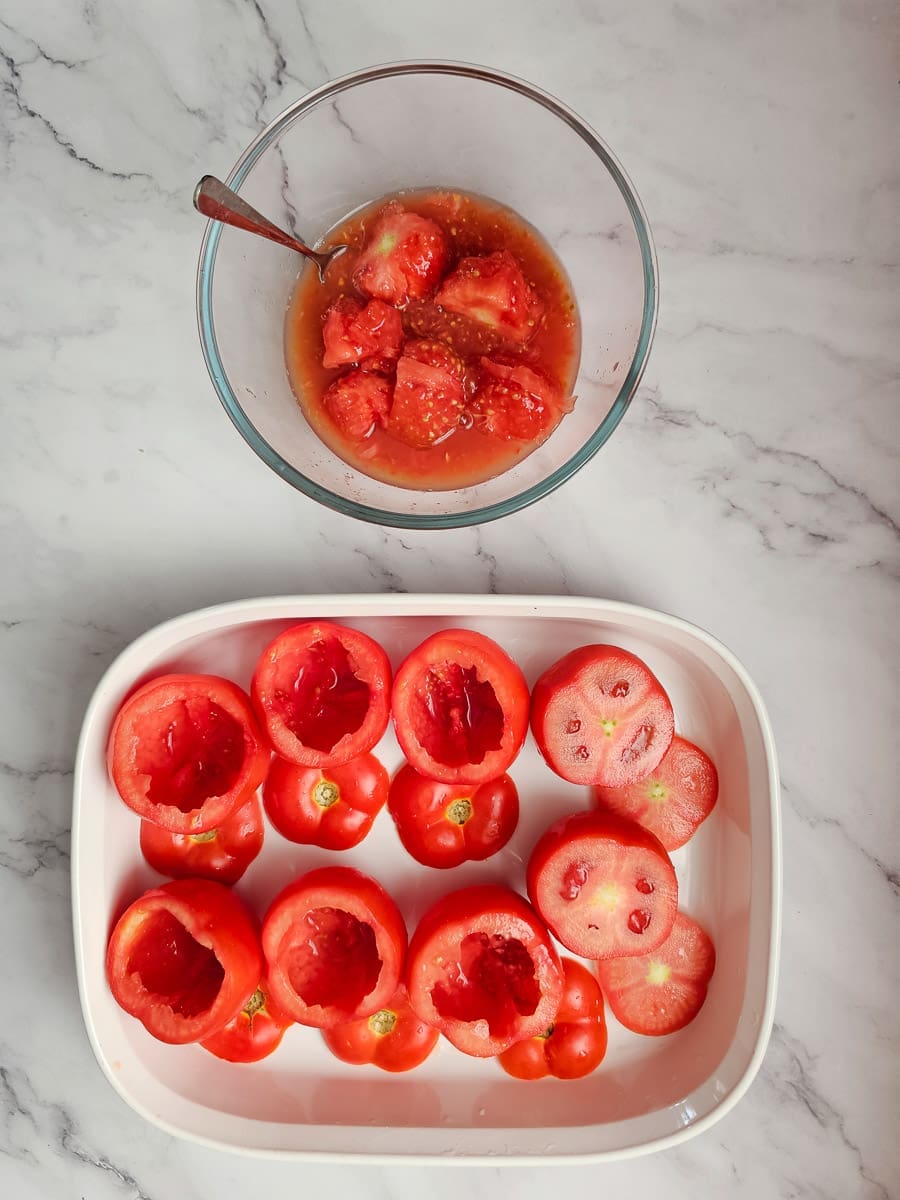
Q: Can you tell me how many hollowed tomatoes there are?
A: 6